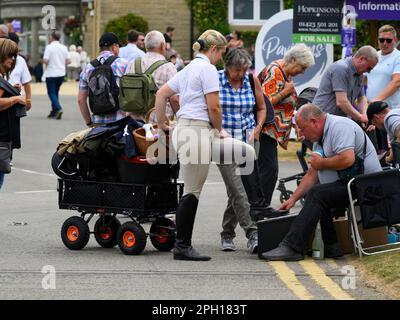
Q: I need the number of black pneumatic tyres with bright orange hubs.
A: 4